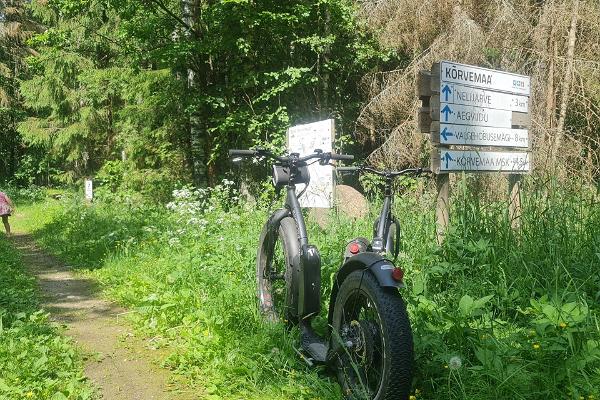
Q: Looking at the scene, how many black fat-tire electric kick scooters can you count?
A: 2